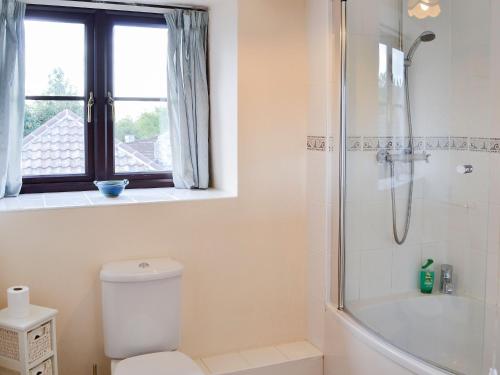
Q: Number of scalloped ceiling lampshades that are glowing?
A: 1